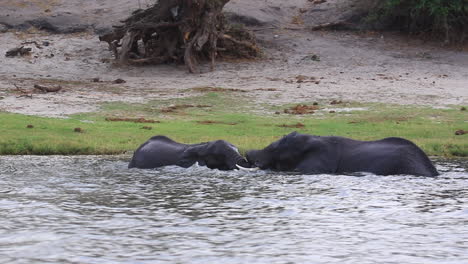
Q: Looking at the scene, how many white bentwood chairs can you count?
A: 0